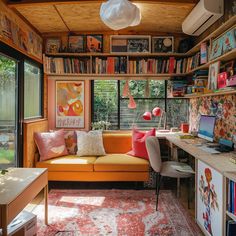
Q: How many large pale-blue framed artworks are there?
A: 0